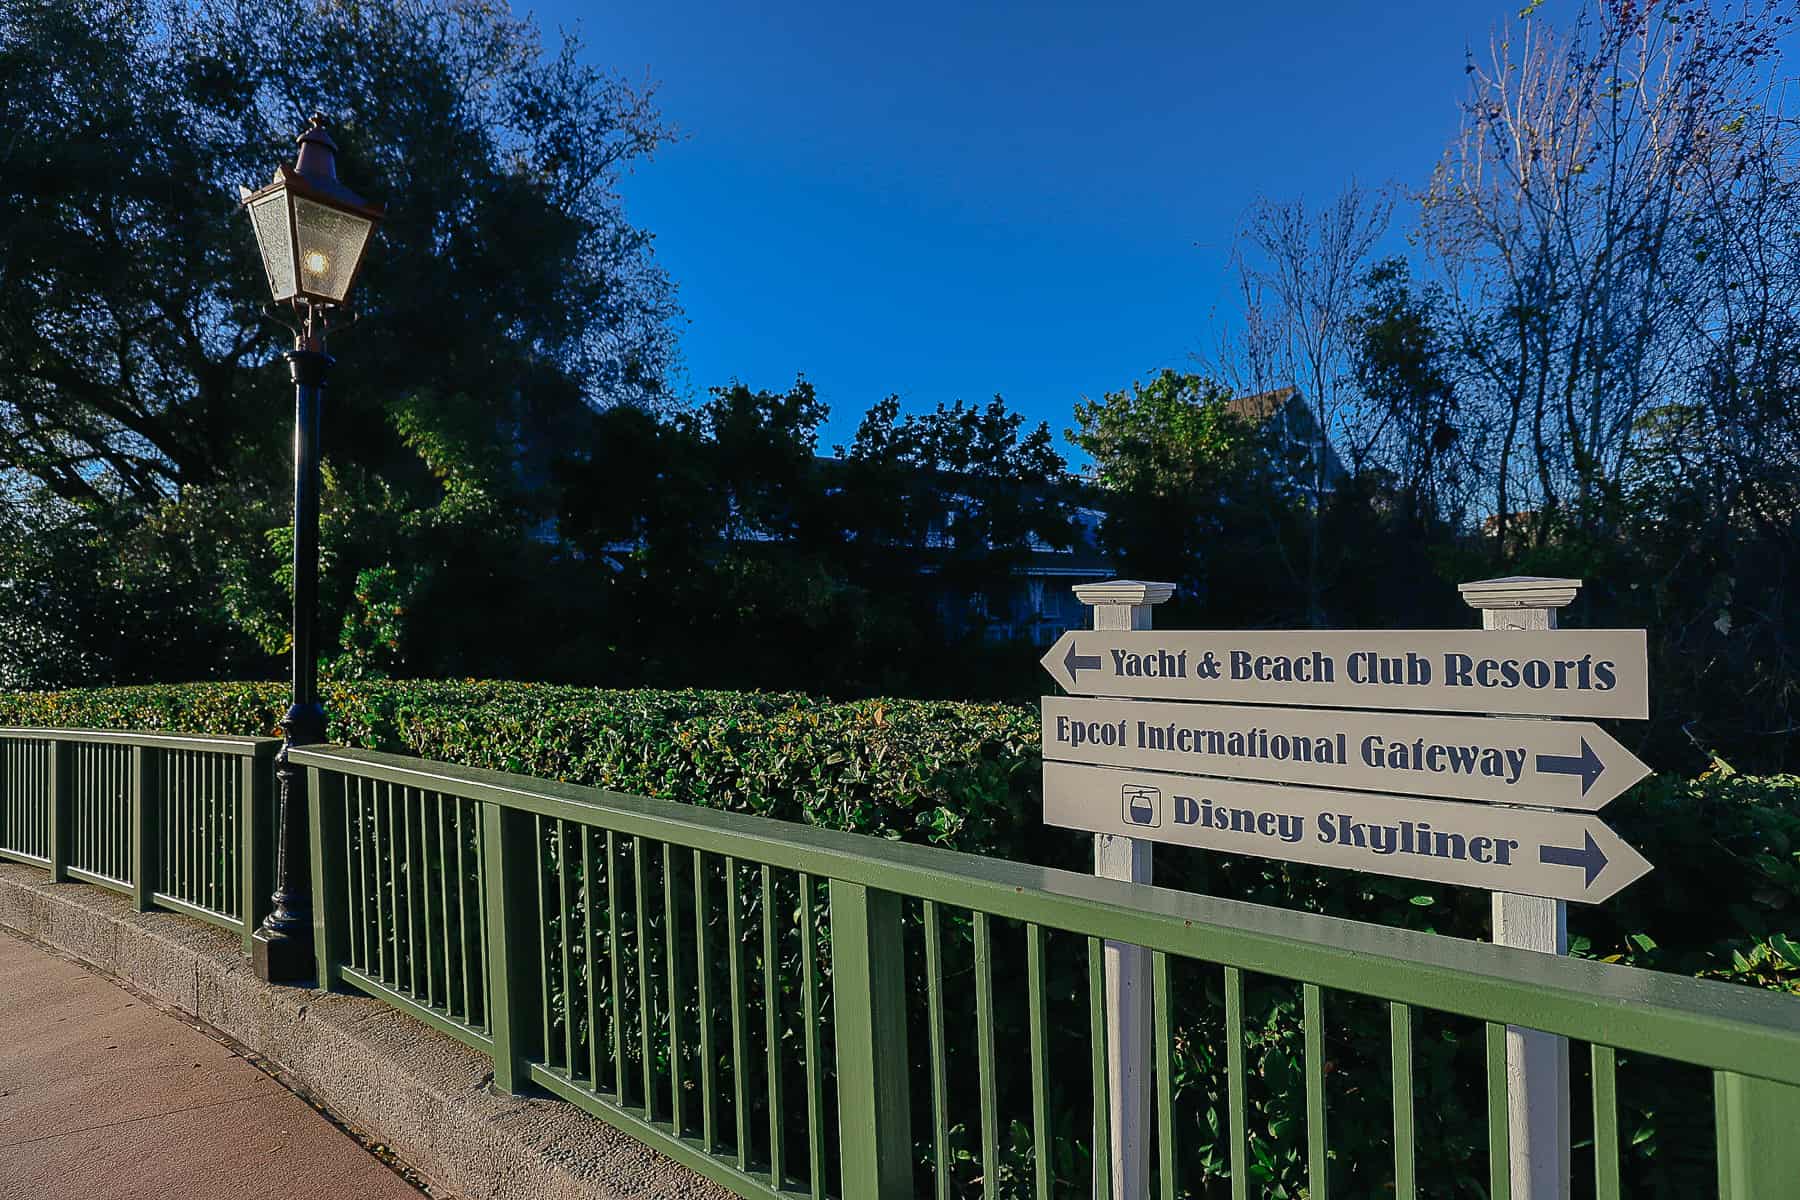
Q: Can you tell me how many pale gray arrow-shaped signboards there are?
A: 3